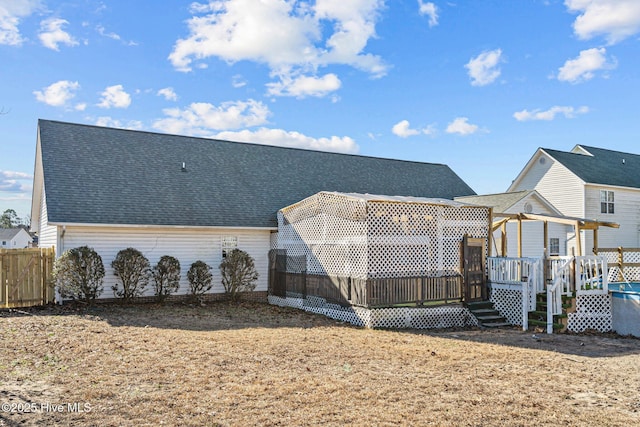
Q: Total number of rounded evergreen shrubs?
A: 5